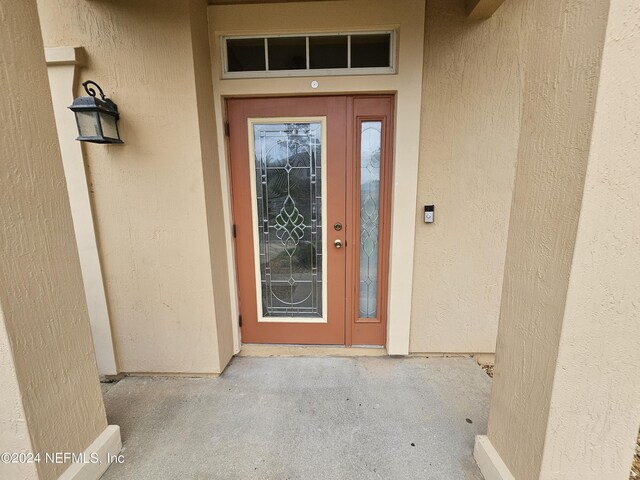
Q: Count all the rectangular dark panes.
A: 4